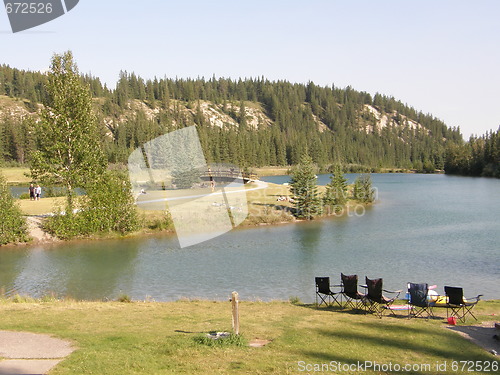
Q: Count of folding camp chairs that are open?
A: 5